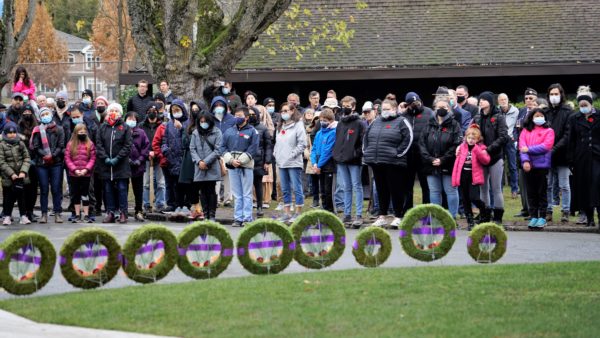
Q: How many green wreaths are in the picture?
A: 9